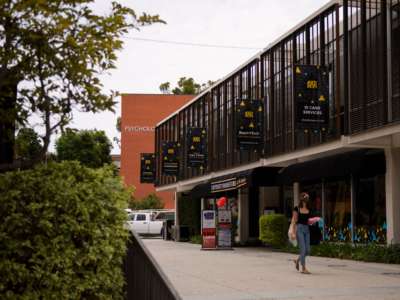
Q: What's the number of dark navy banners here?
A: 5